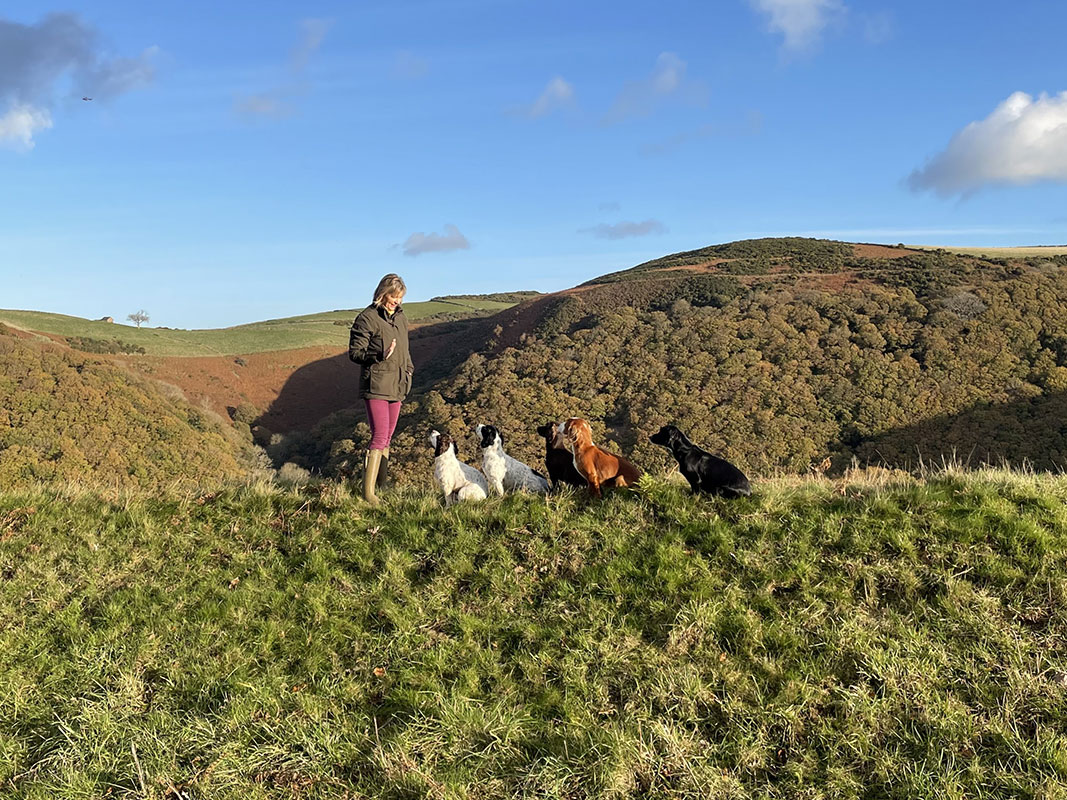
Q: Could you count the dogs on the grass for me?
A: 5